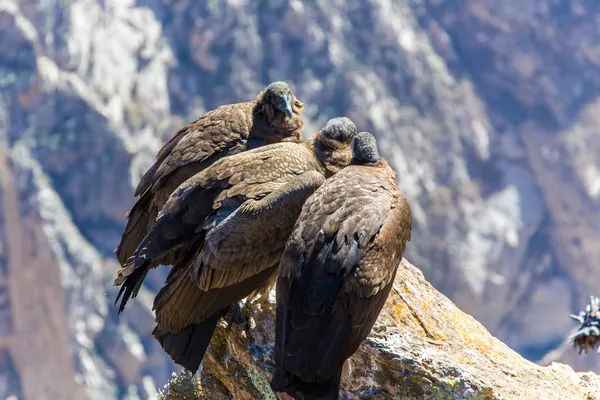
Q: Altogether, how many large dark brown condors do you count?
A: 3